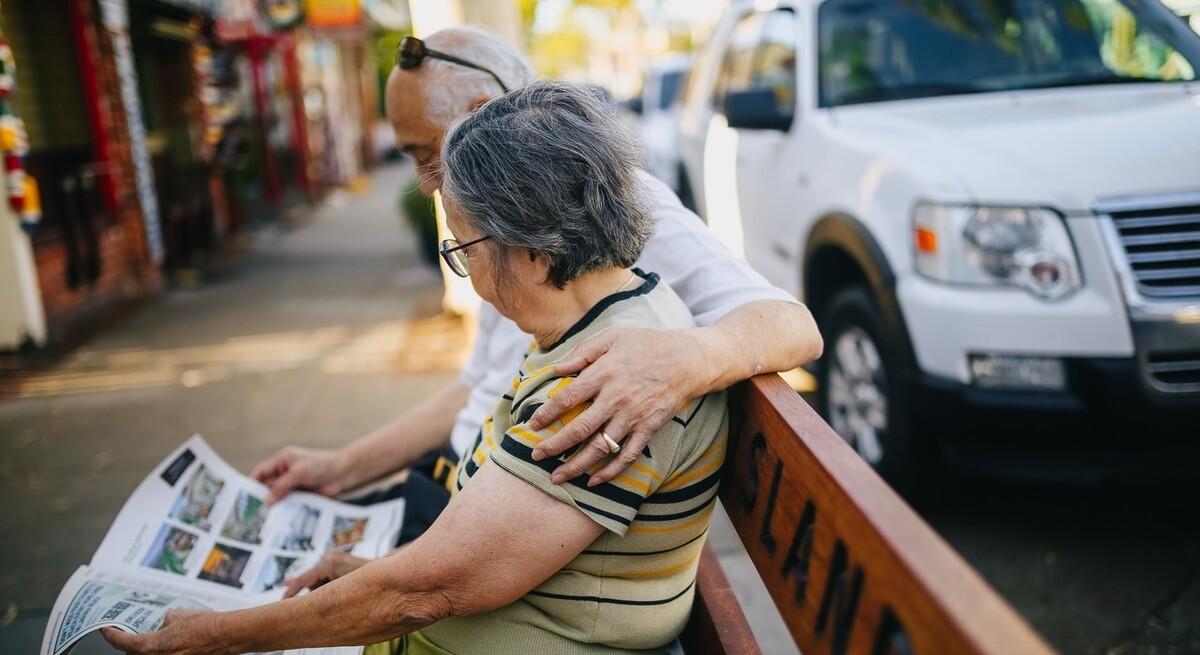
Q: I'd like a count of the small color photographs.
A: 7